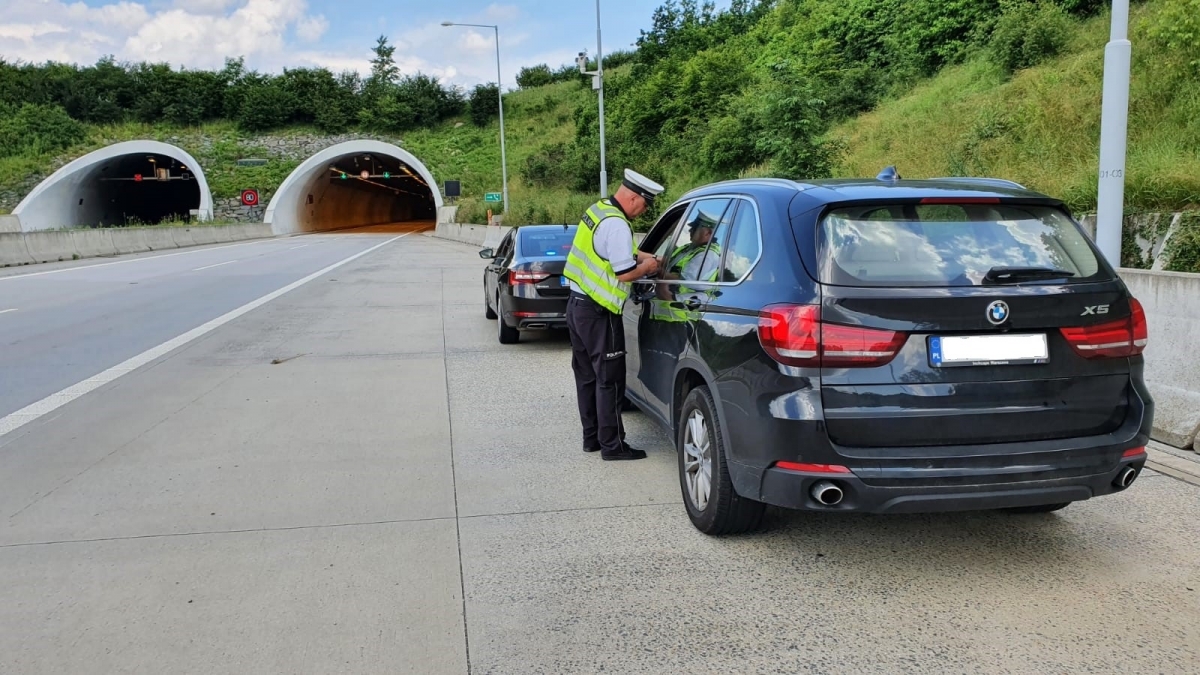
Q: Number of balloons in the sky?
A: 0